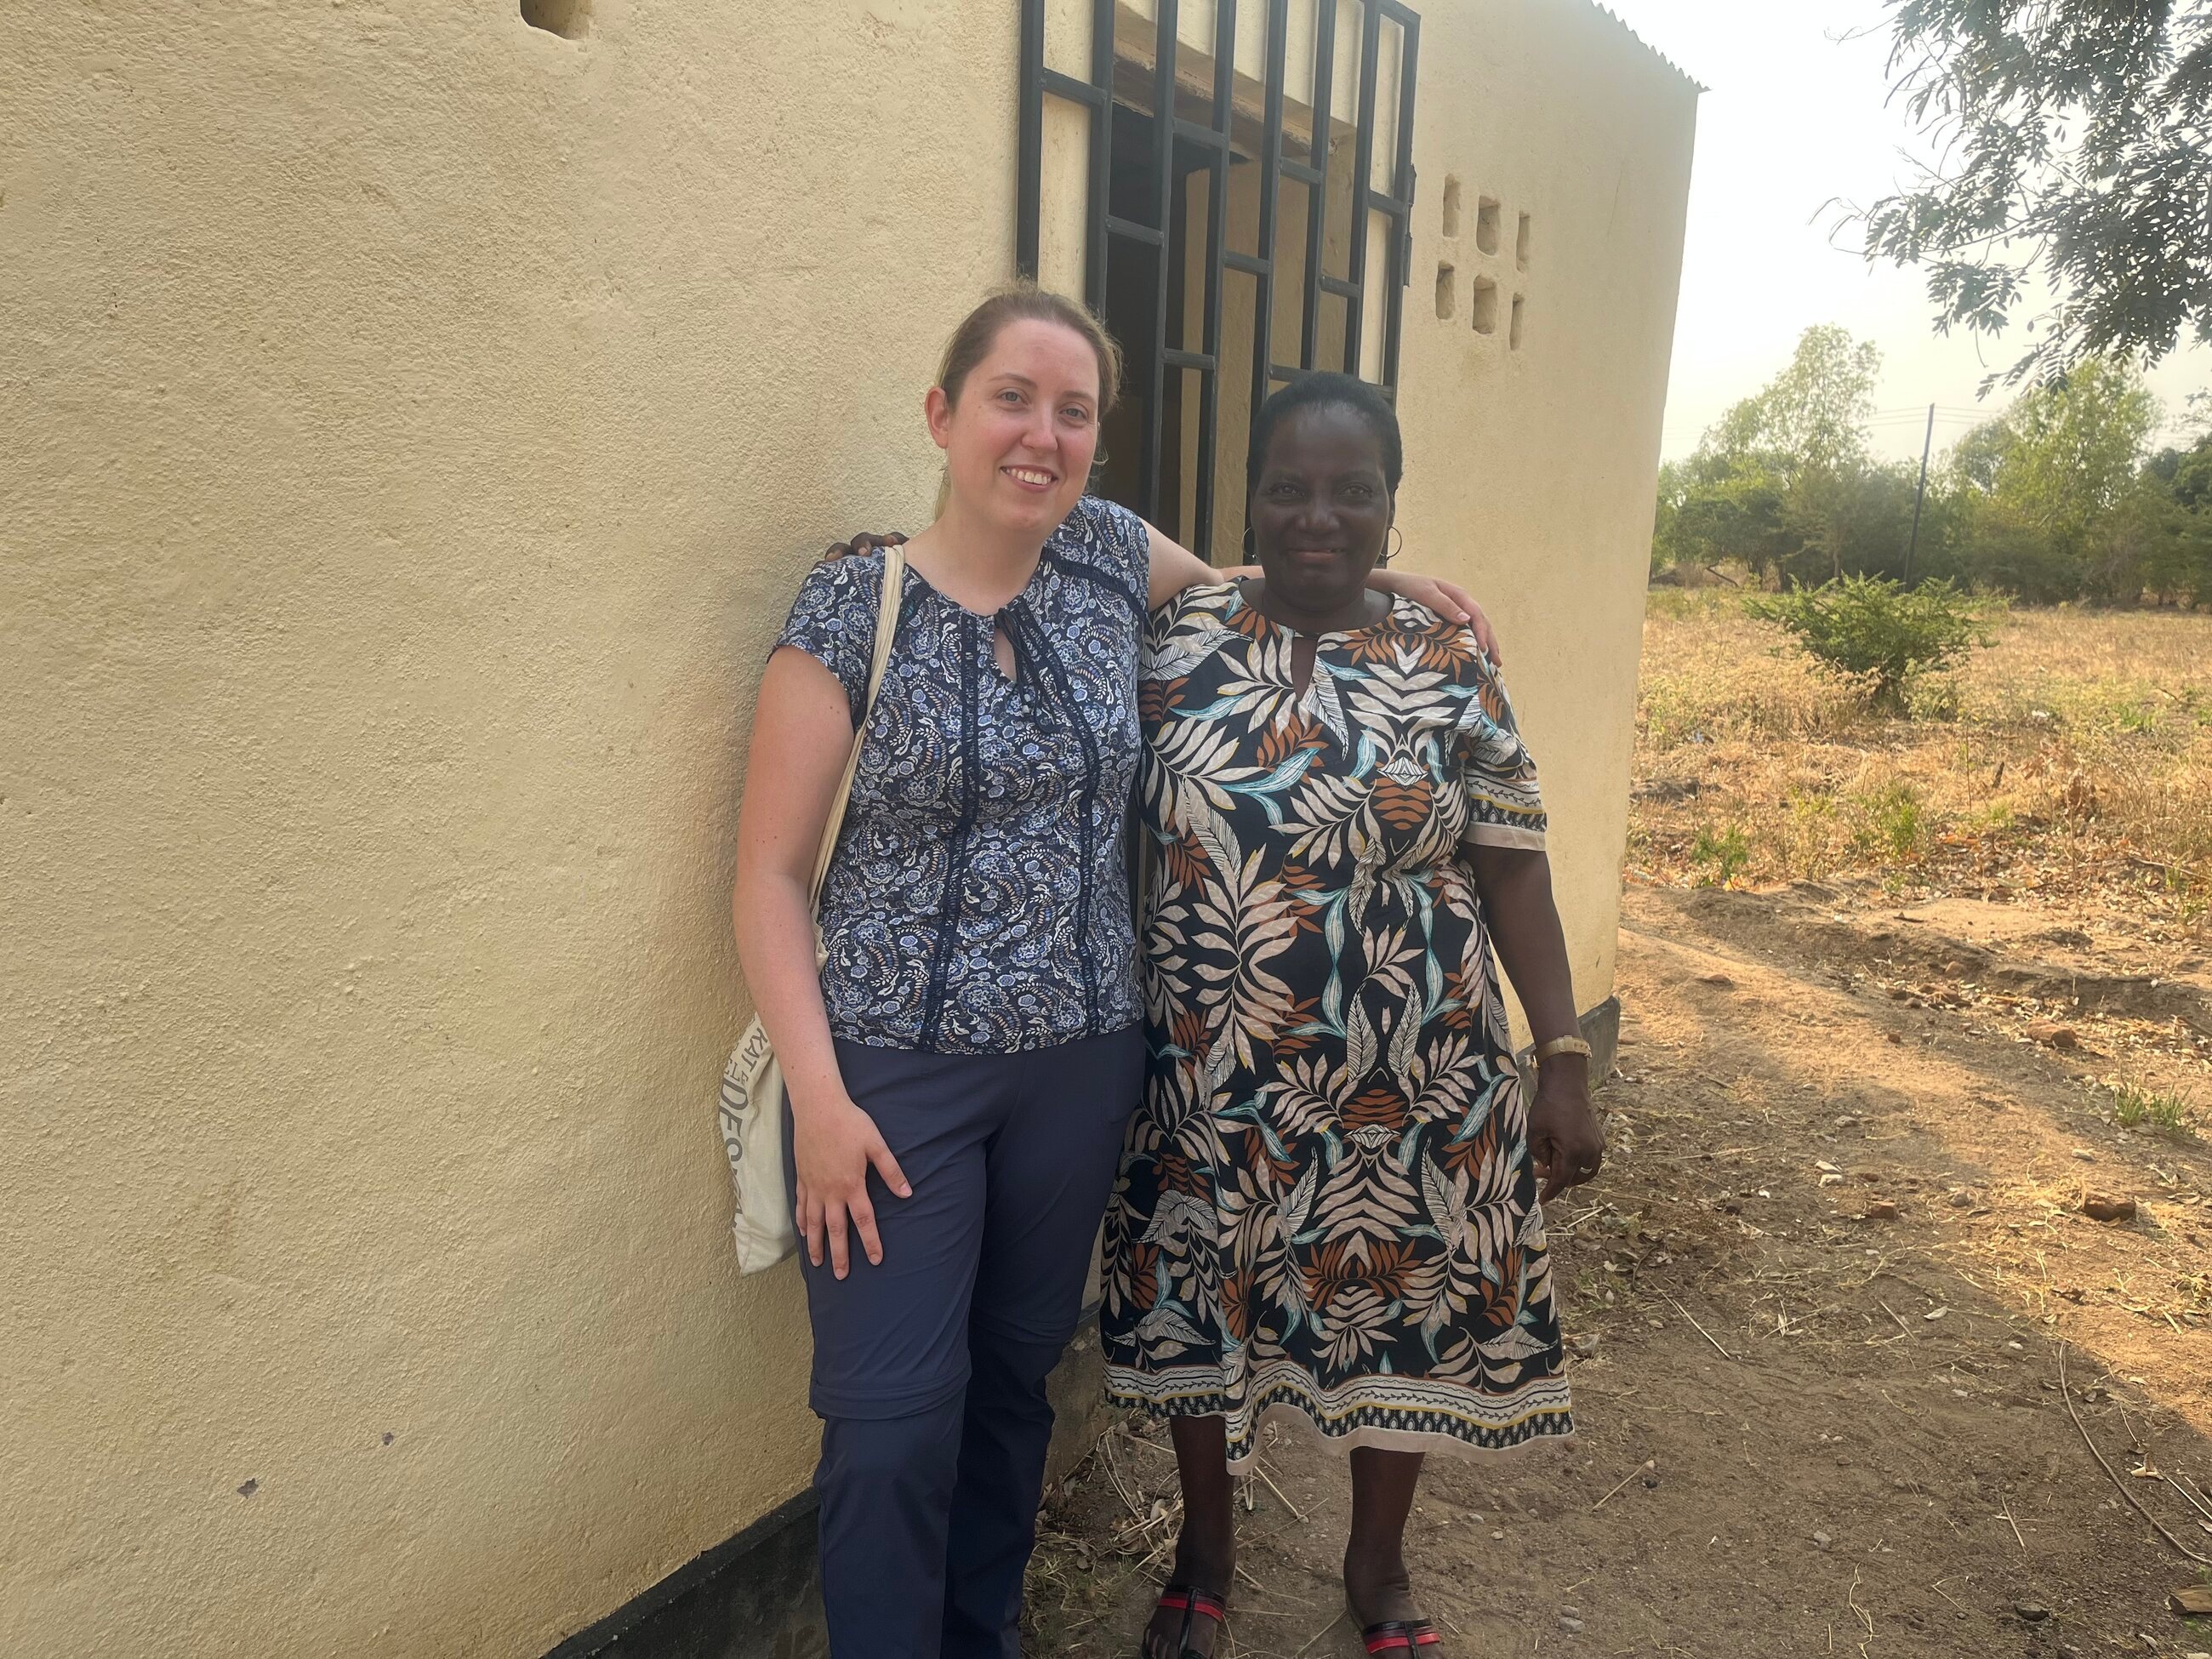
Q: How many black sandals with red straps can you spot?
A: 2